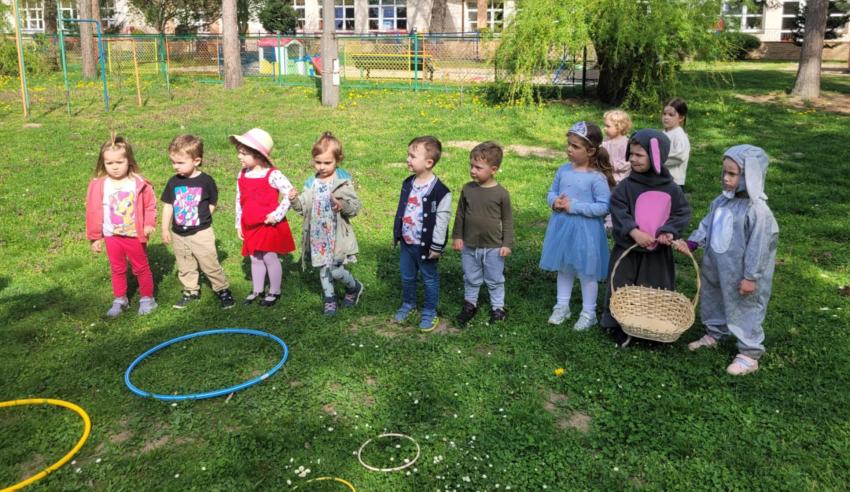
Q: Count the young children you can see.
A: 11